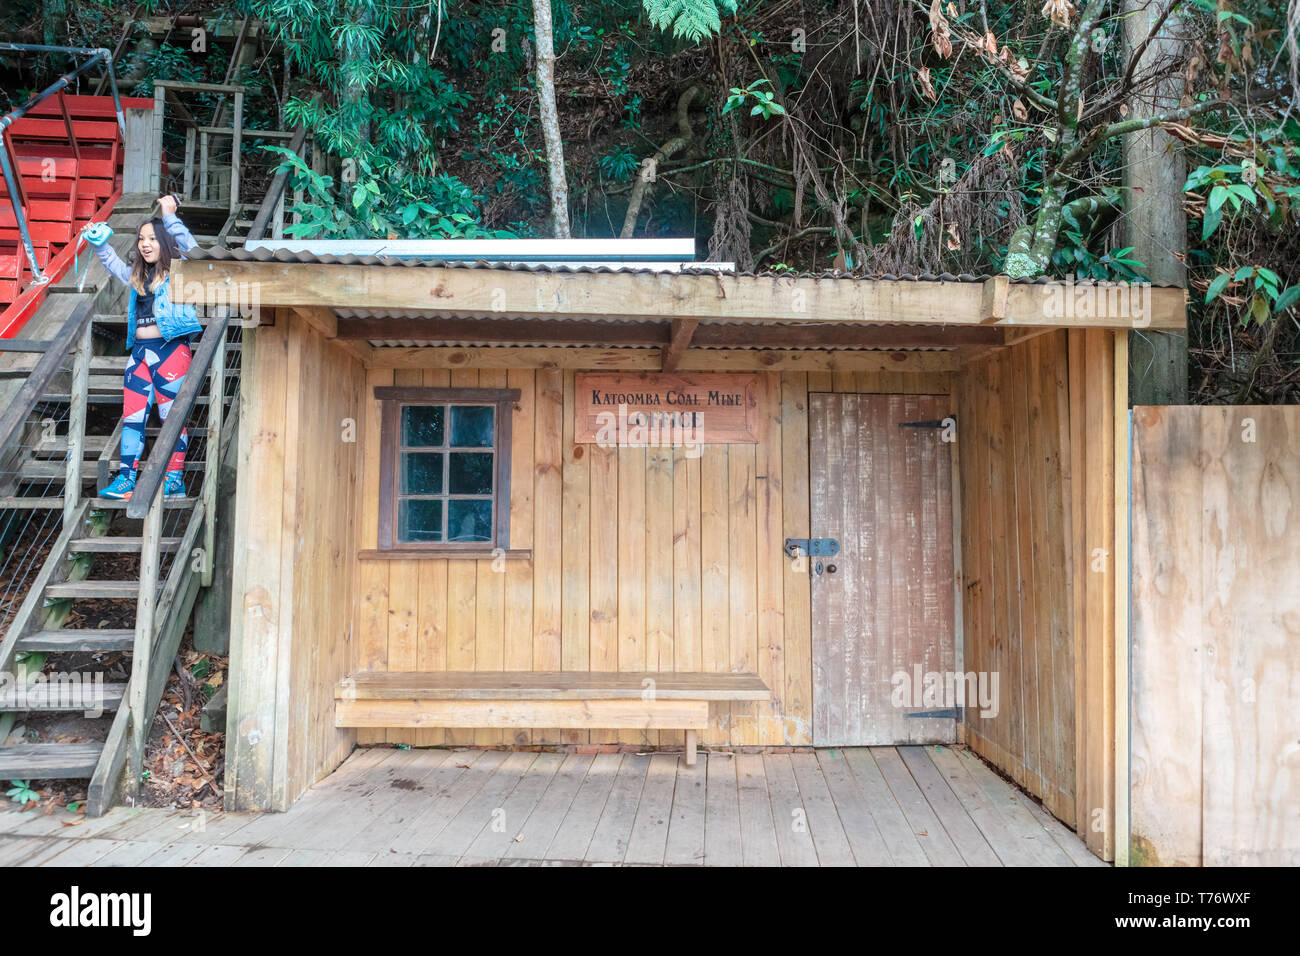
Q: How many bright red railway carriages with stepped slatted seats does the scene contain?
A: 1